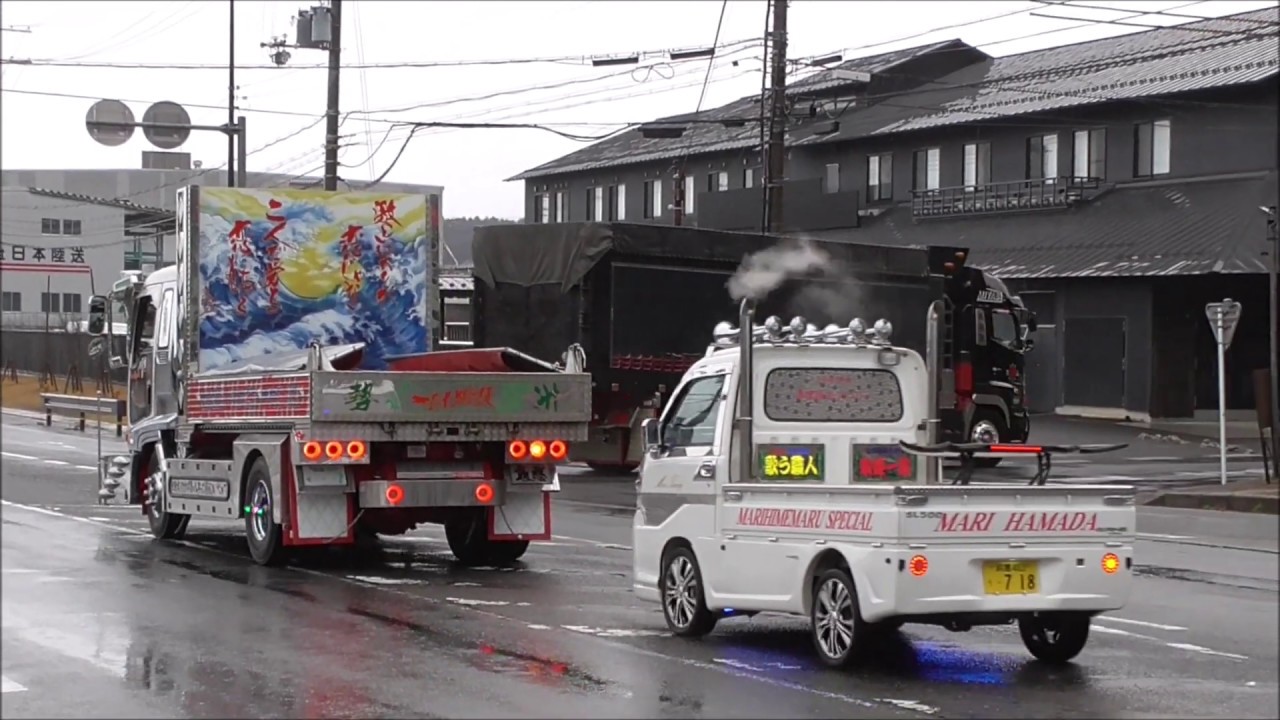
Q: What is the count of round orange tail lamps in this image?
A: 10